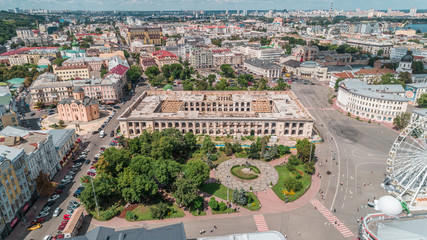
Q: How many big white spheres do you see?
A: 1